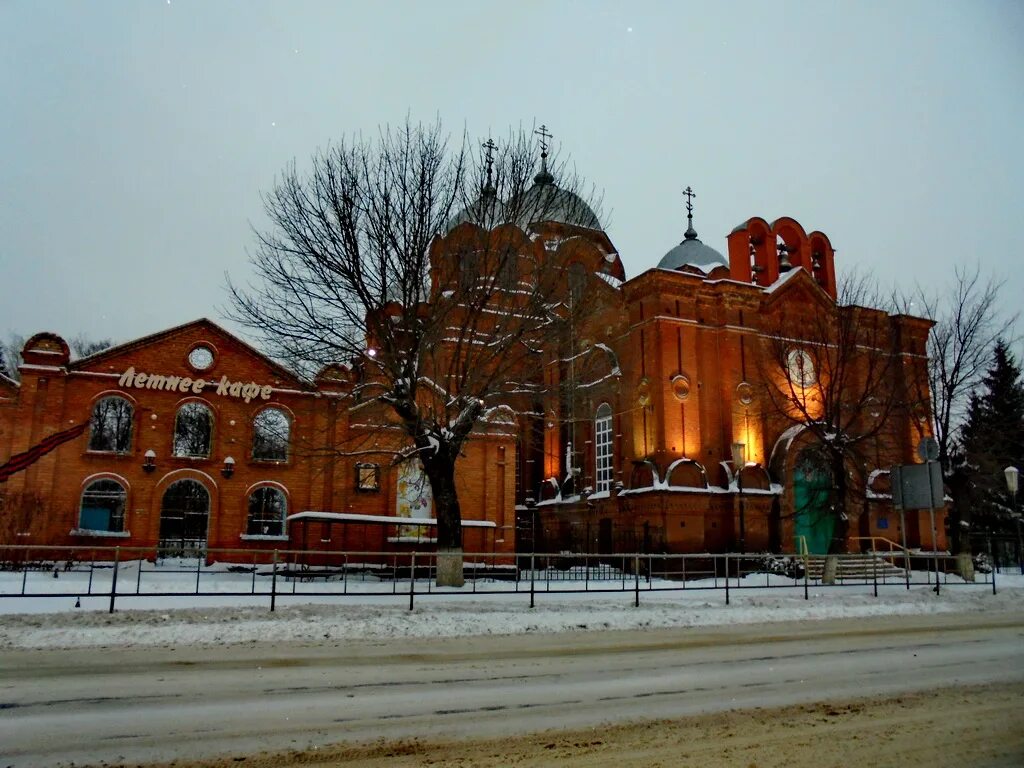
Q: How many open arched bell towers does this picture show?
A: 3